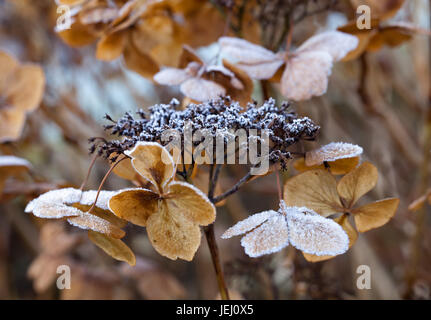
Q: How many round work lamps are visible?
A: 0